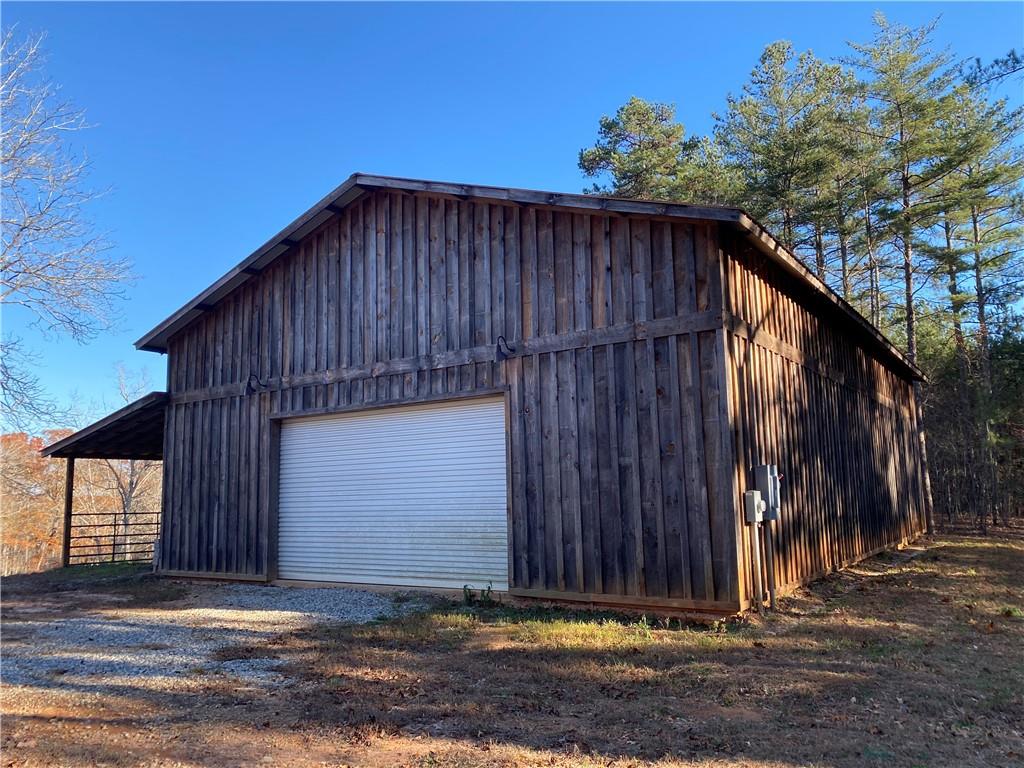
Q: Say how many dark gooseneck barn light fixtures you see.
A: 2